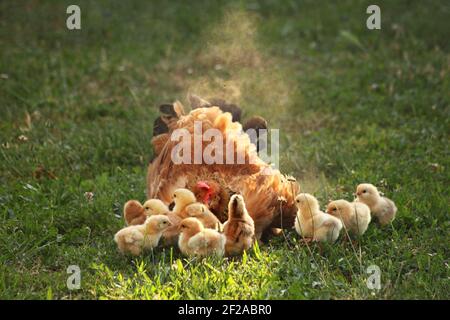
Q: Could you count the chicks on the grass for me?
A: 10